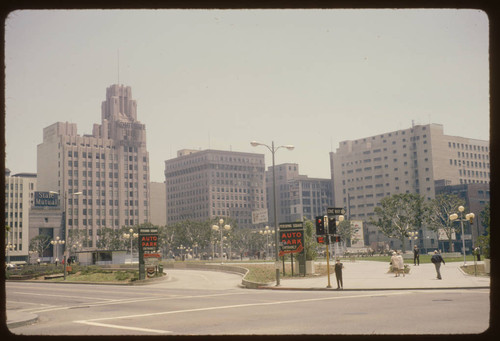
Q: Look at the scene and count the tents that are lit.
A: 0